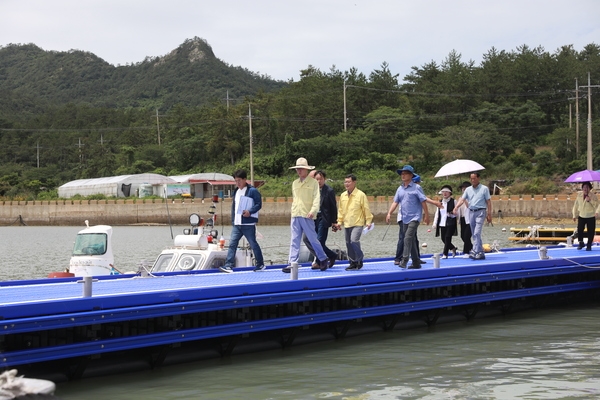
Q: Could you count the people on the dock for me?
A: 11